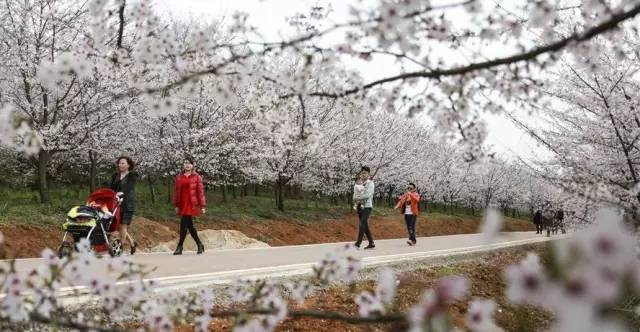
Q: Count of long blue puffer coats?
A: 0